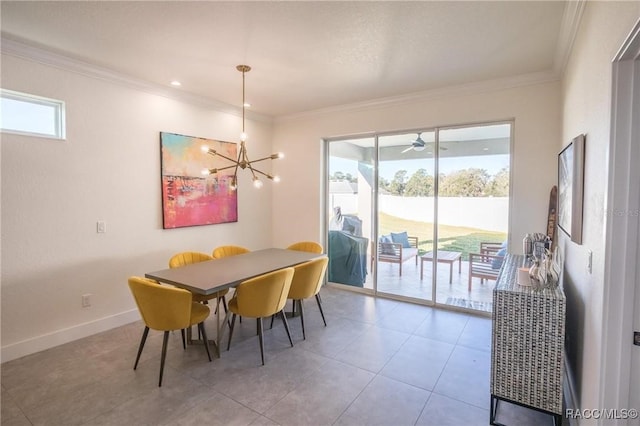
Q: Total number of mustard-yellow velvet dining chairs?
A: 6